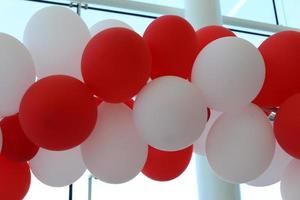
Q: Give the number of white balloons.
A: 11